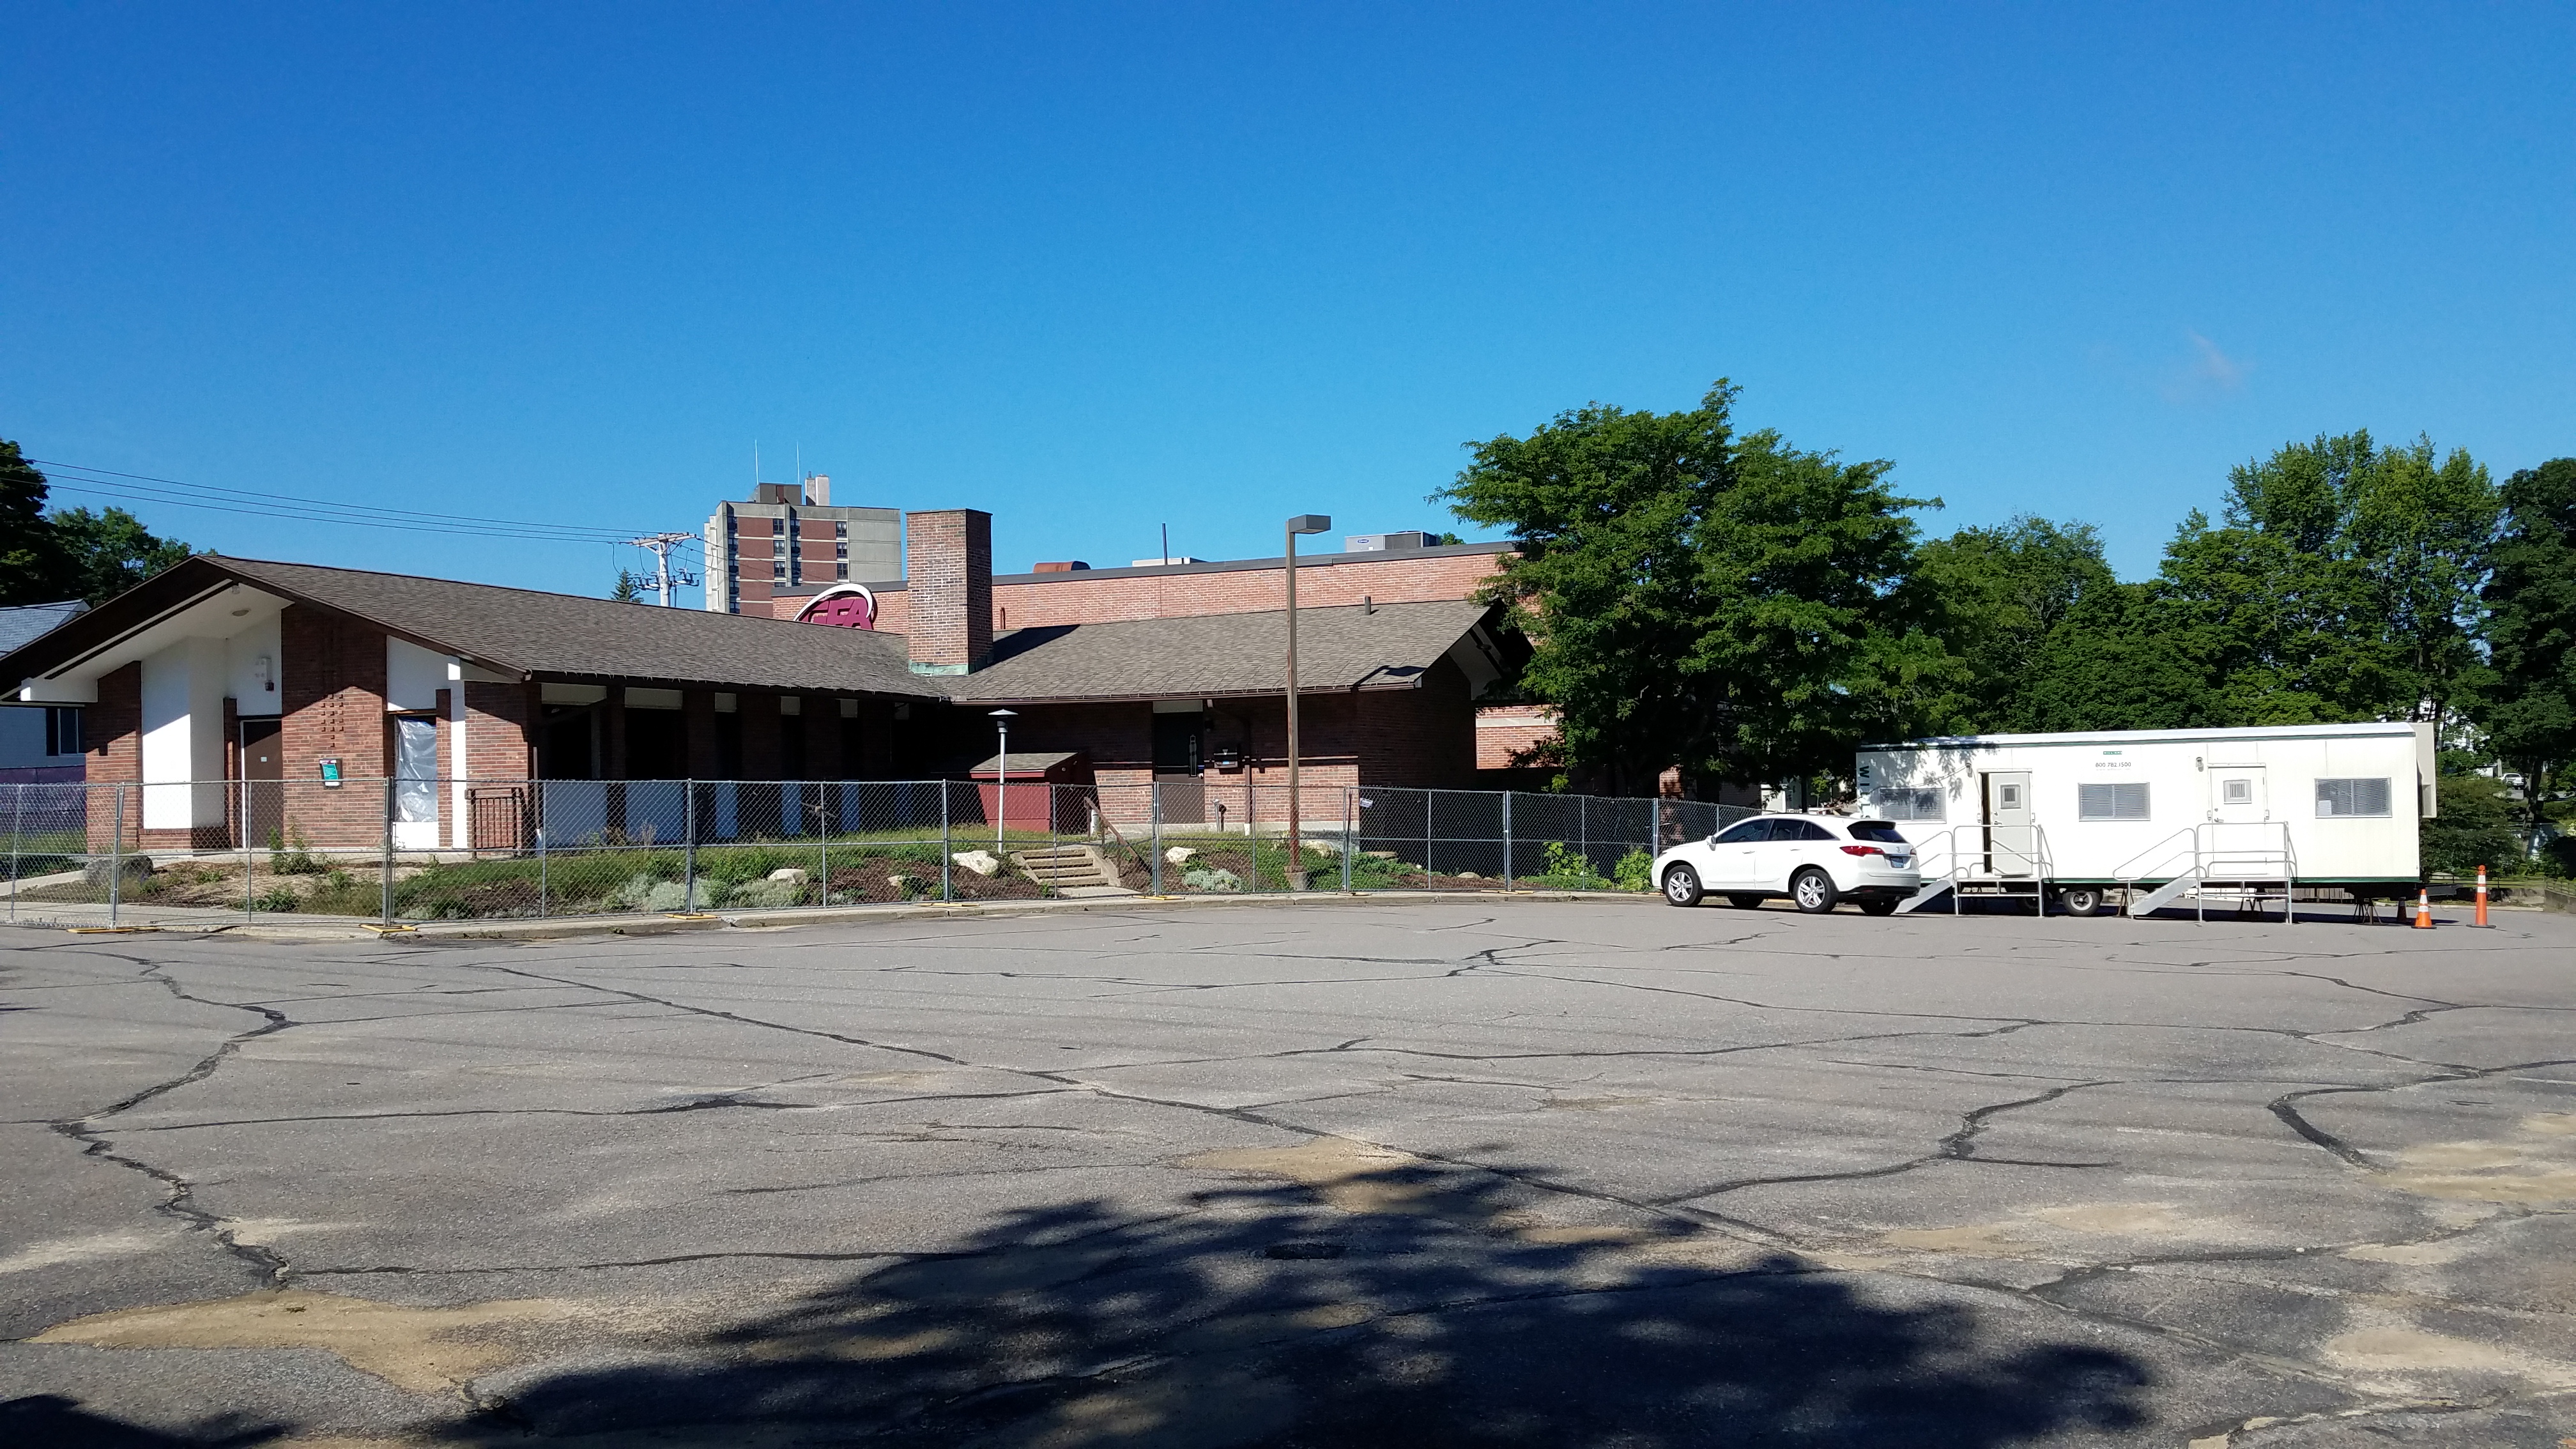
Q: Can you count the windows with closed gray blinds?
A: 3